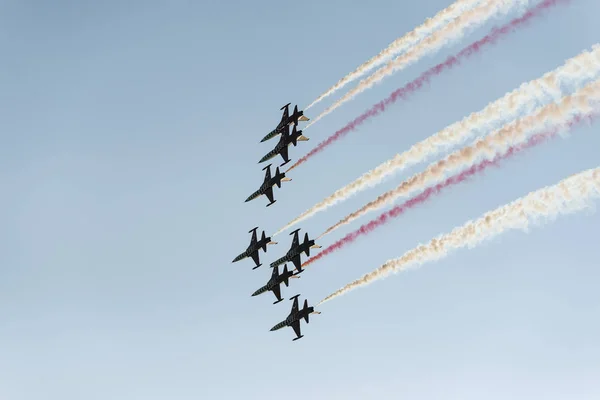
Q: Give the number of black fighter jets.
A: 7